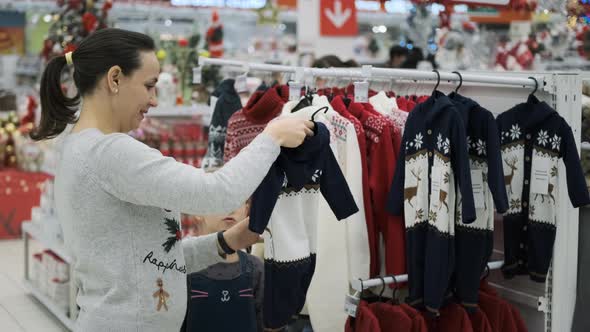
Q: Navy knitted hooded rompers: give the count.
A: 4